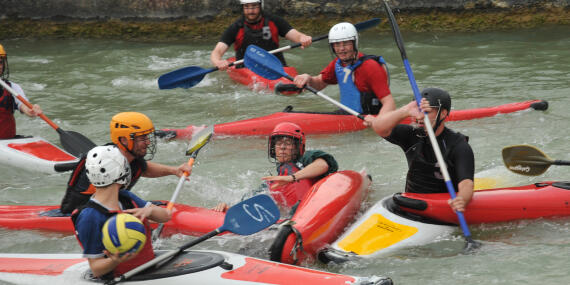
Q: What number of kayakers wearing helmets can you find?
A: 7